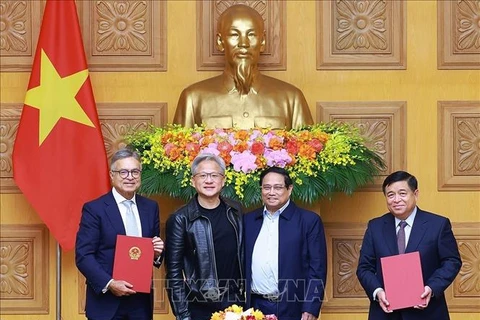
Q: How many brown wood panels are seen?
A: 13